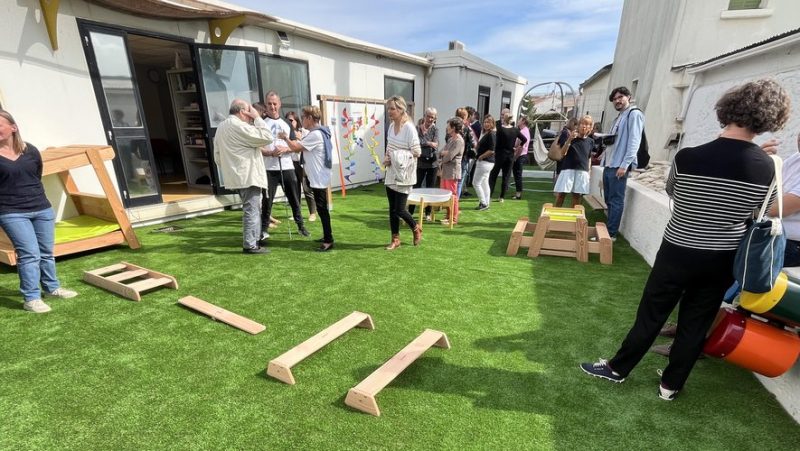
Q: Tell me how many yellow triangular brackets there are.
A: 2